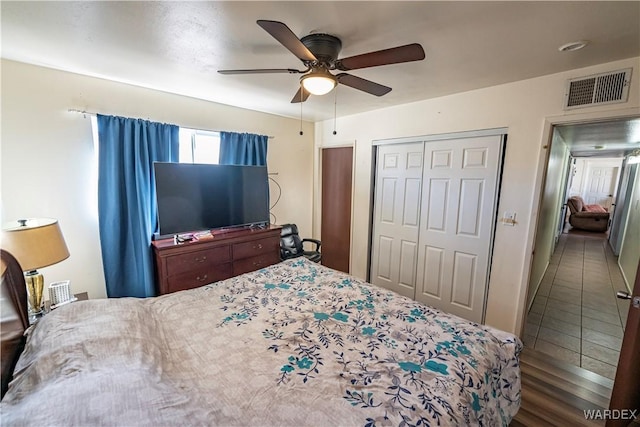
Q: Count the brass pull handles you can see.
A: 4